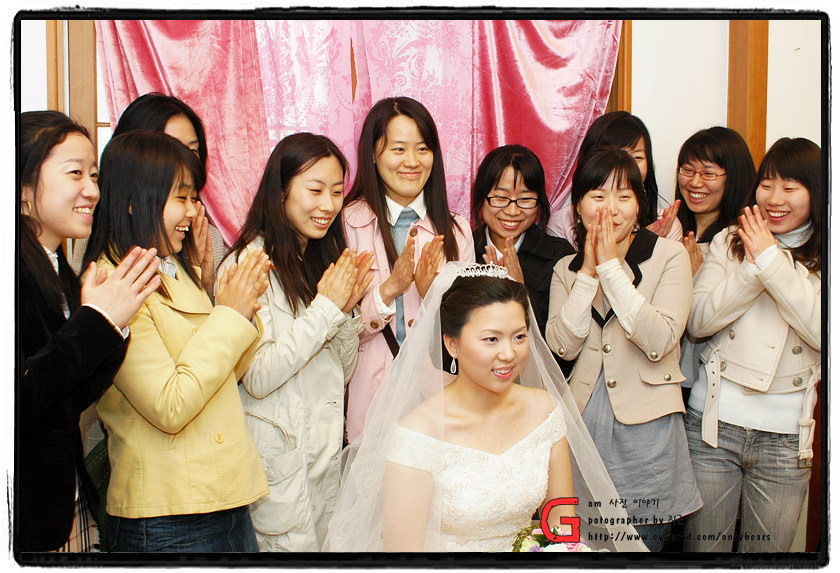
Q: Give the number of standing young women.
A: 10